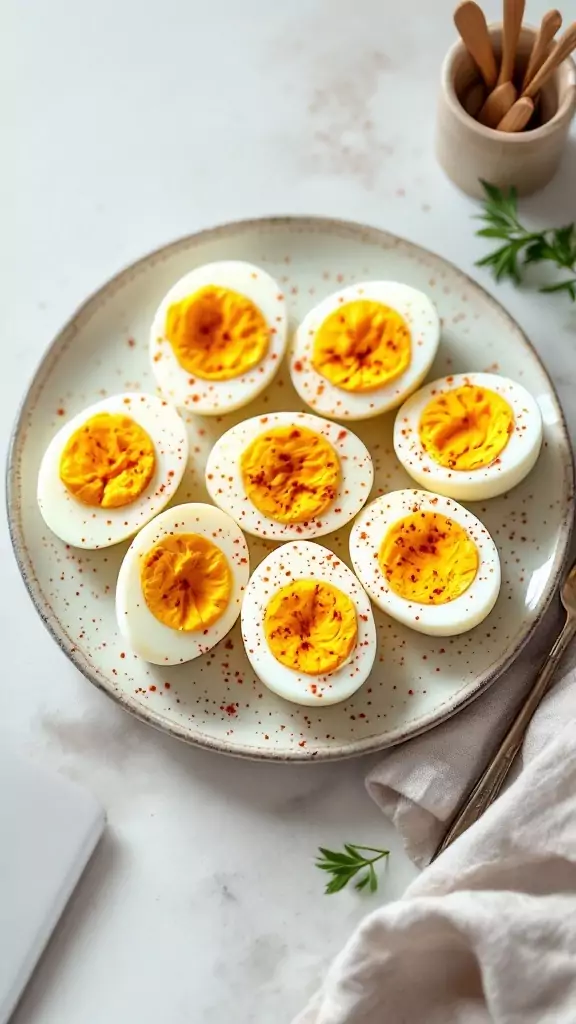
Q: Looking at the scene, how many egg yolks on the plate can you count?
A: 8